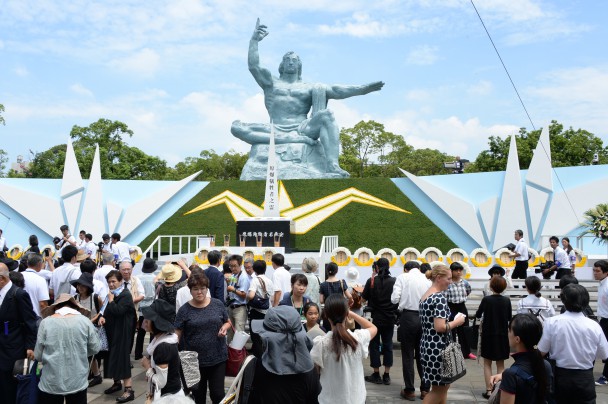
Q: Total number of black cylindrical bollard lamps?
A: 0